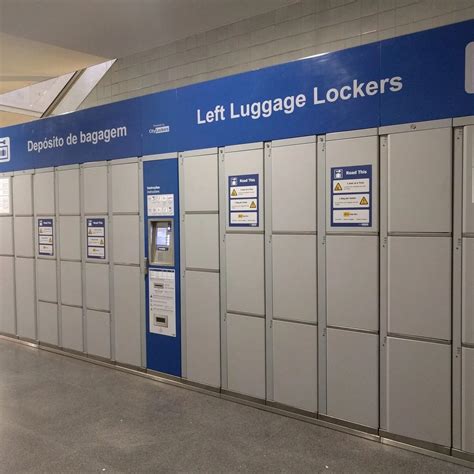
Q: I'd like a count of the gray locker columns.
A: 12